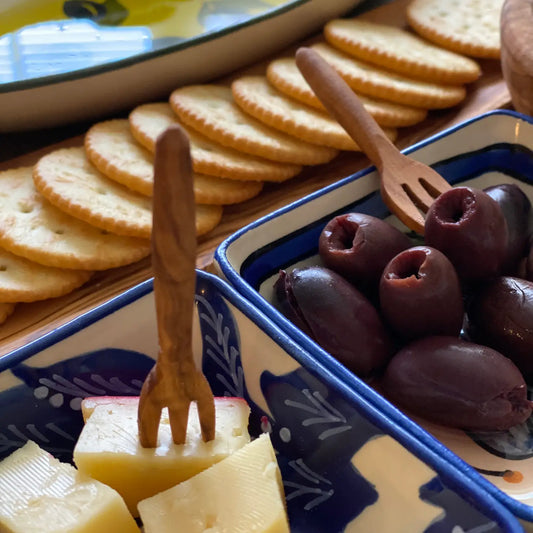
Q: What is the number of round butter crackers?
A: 12